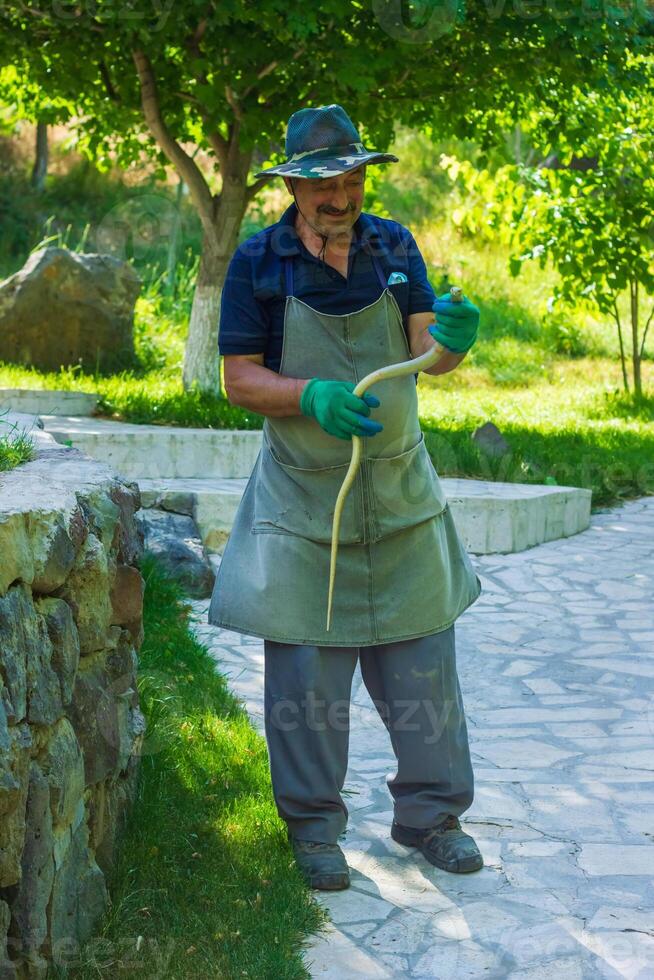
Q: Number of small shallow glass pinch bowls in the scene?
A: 0